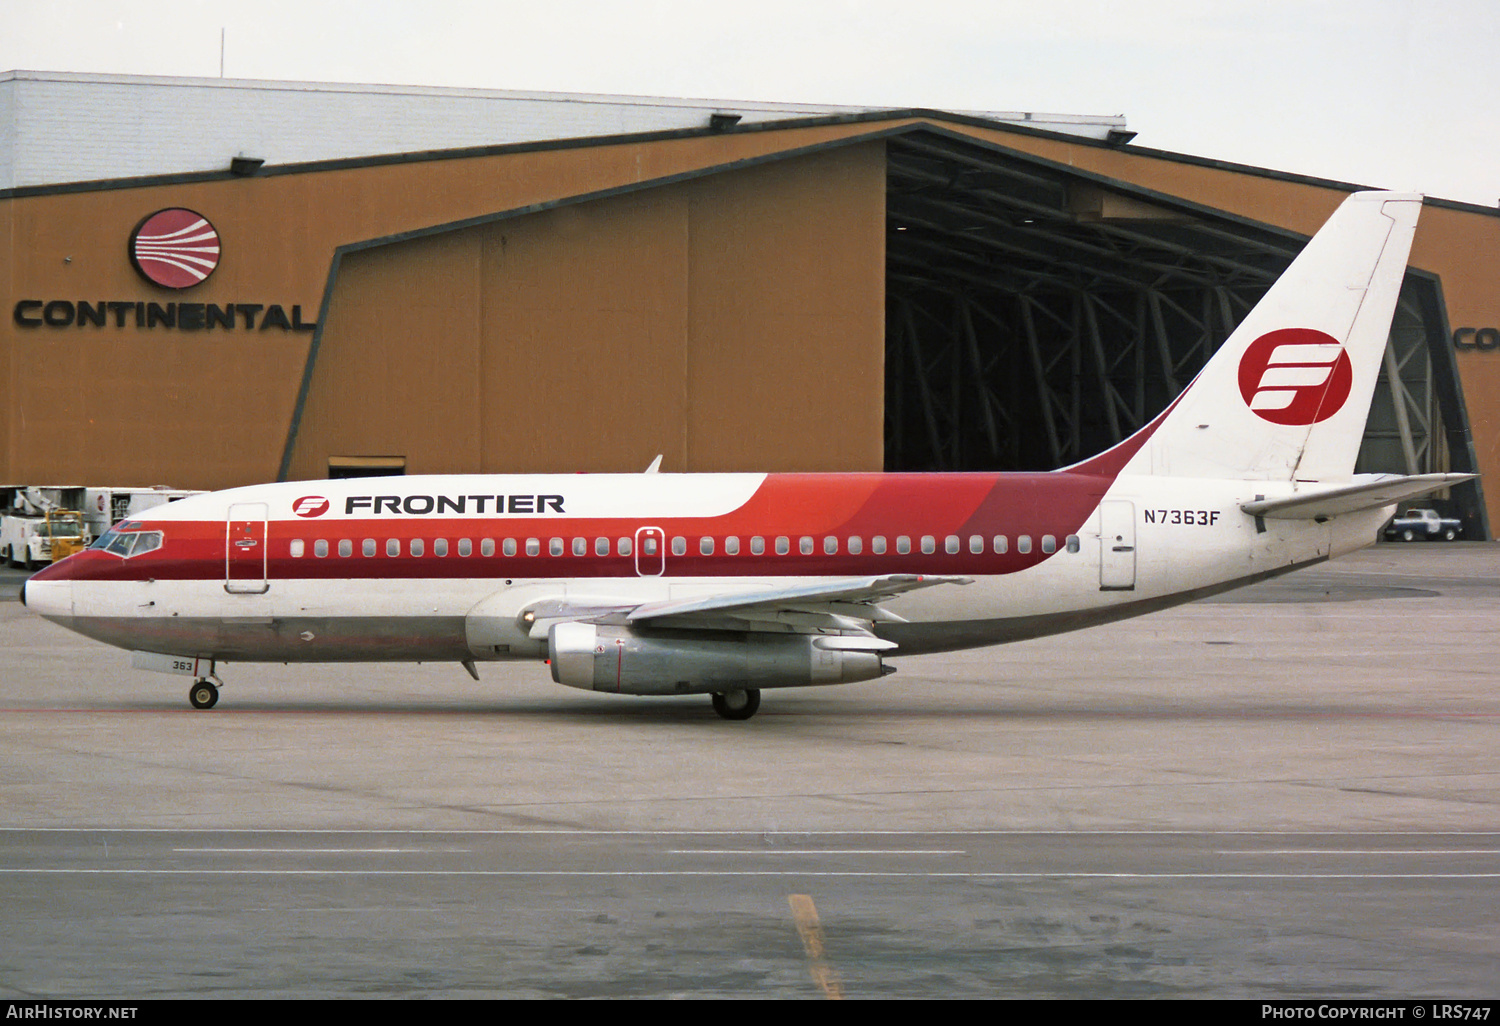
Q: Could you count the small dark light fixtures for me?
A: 3